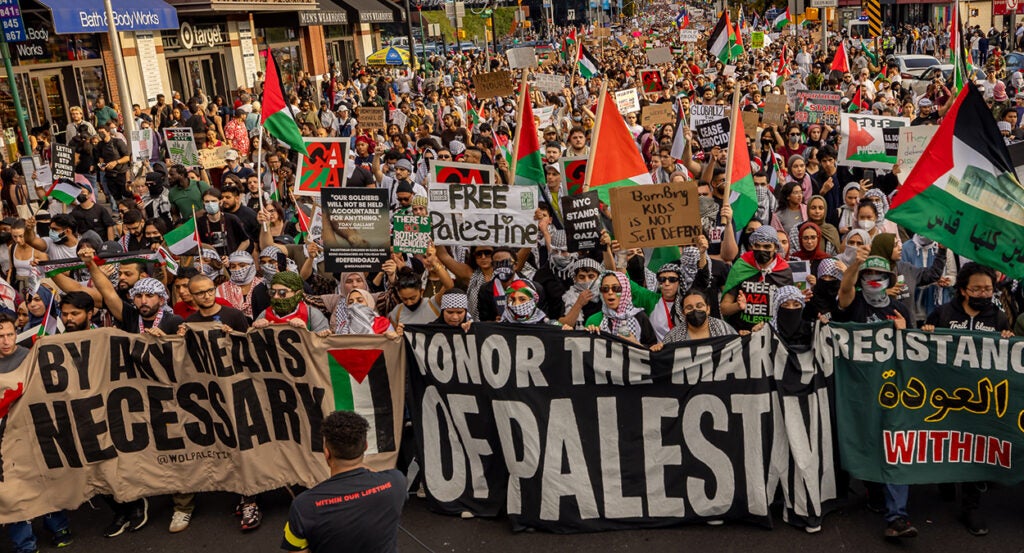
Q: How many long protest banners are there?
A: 3